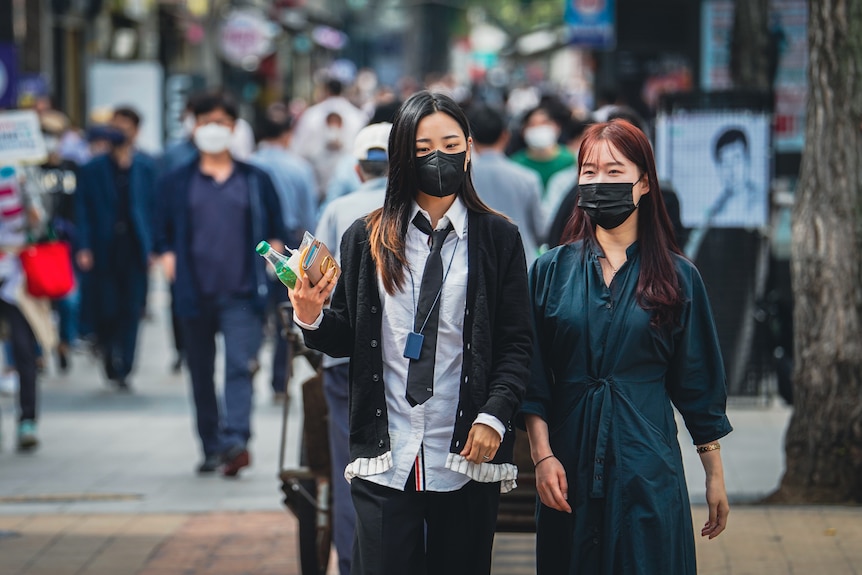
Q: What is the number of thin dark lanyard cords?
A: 1